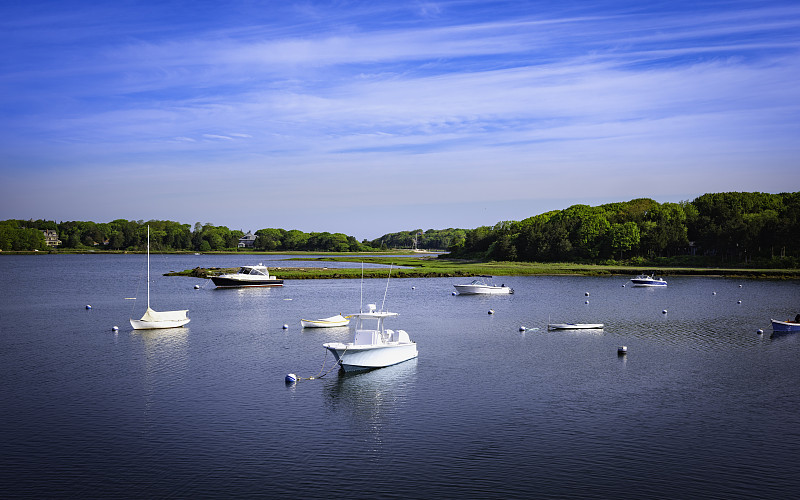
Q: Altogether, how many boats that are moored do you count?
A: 8